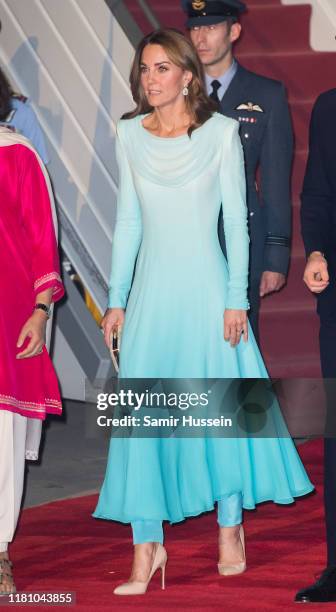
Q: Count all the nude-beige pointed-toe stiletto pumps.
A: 2